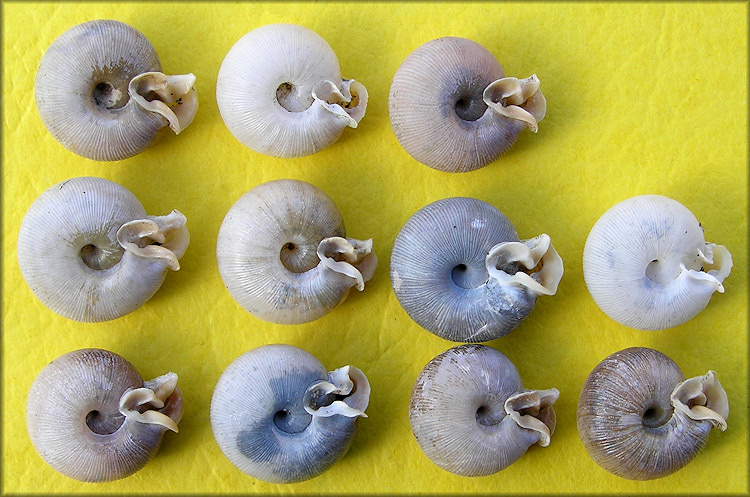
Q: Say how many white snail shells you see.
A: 2